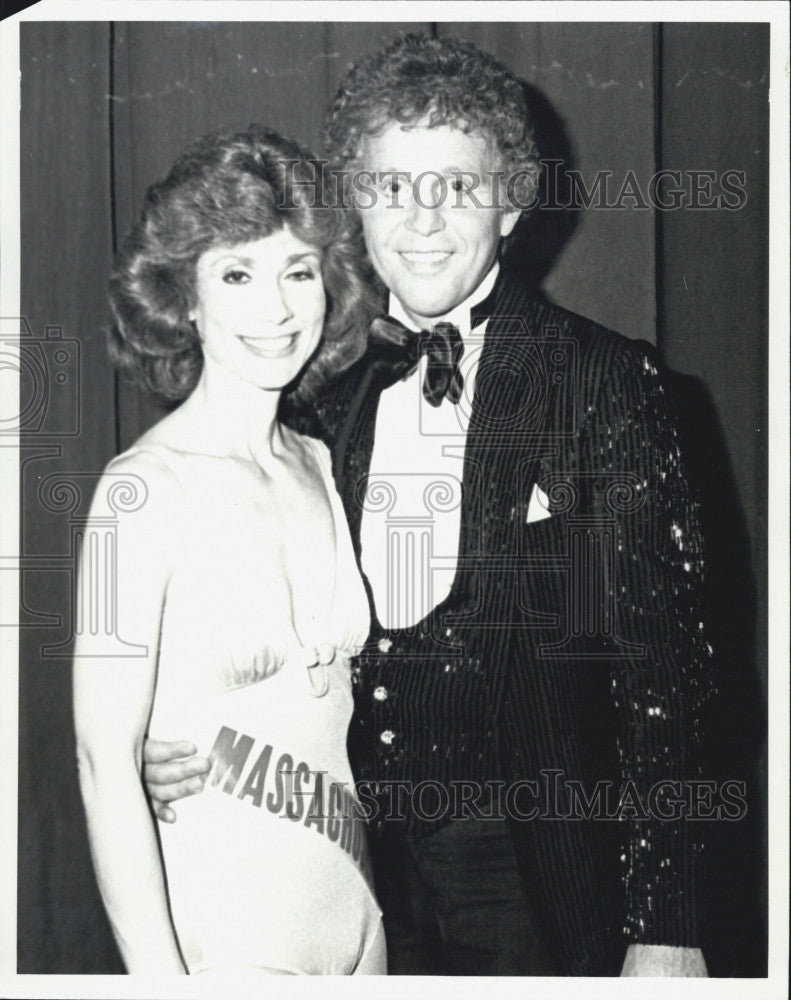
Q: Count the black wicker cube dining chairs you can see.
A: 0